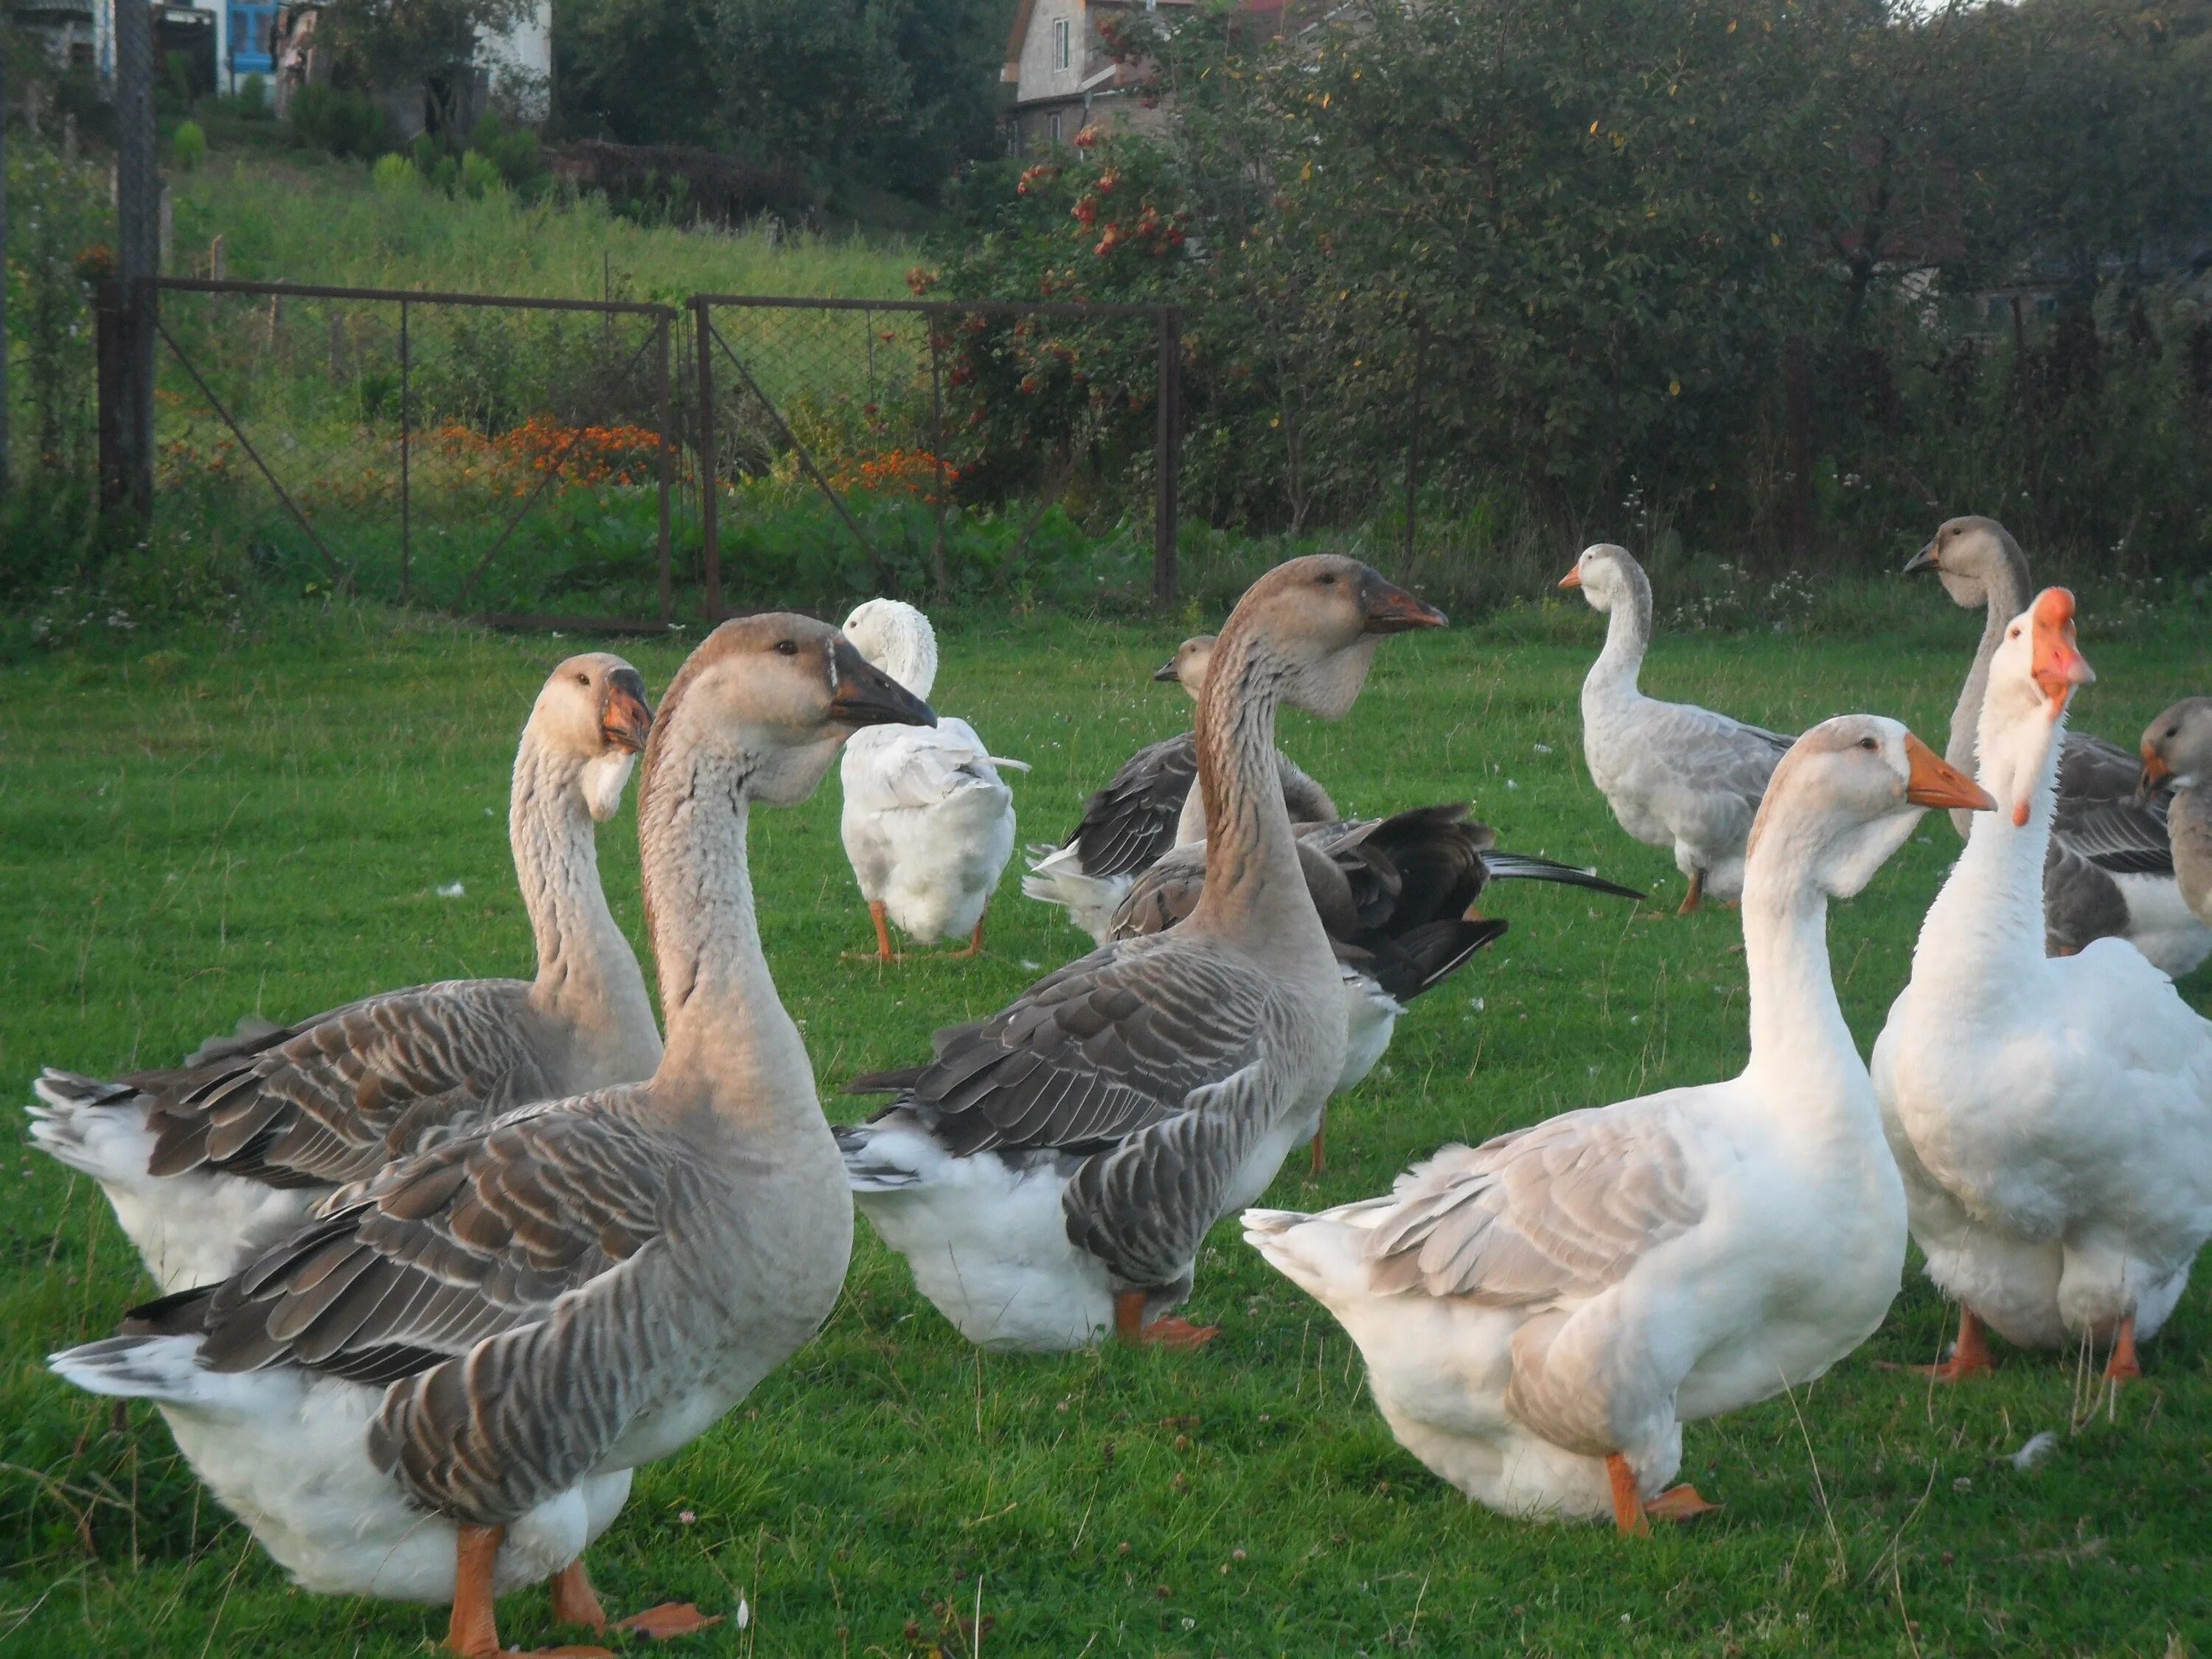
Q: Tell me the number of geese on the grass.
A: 11